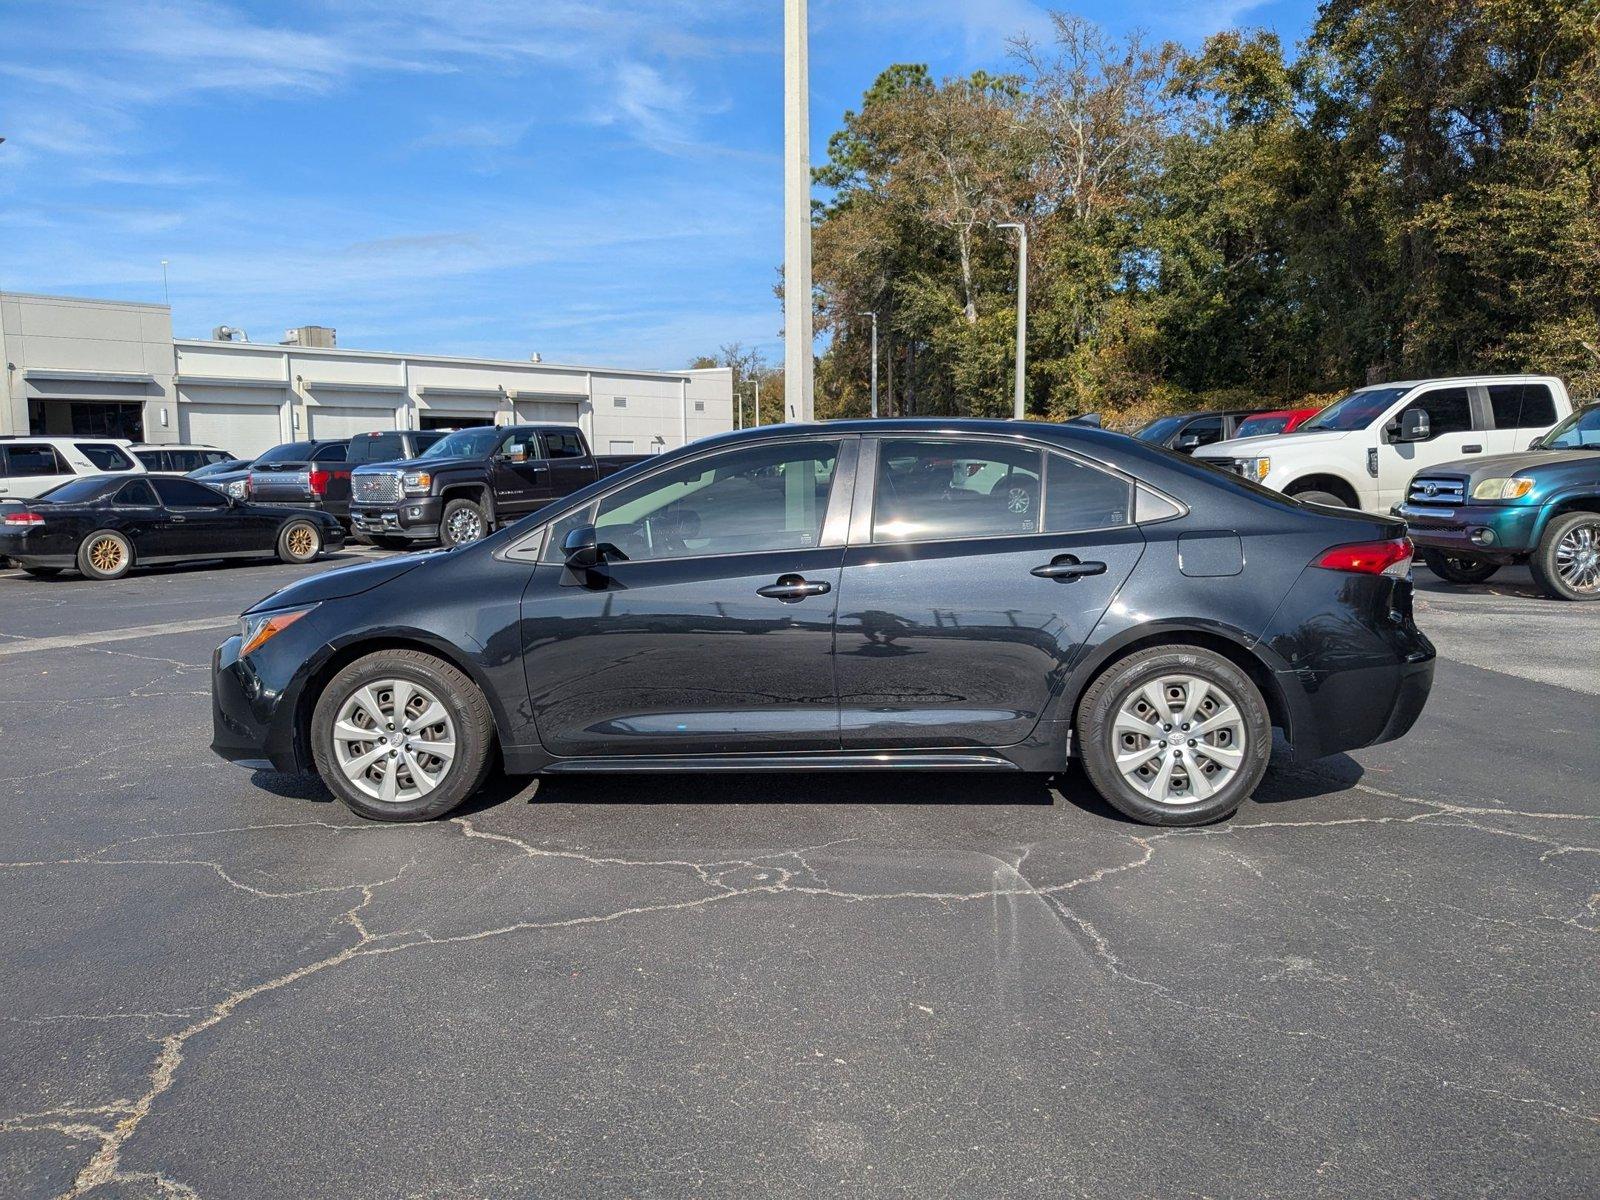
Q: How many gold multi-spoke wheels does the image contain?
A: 2